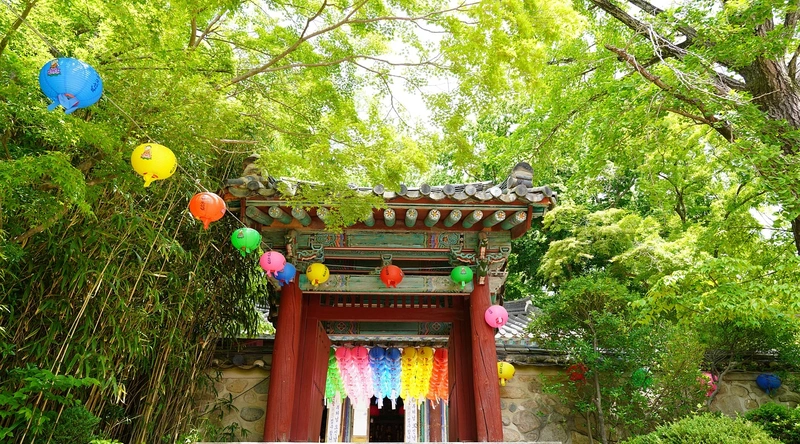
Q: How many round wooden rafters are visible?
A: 12